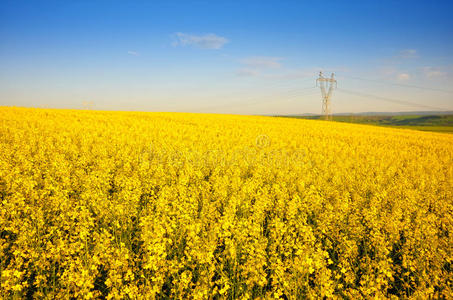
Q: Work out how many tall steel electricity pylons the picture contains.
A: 1